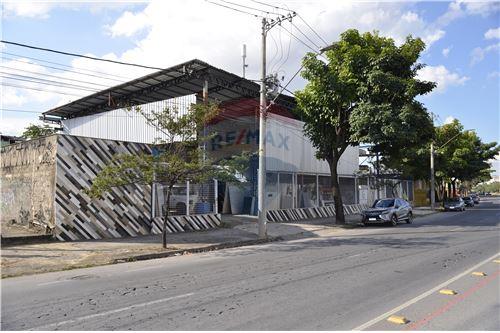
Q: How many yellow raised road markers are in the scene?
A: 4